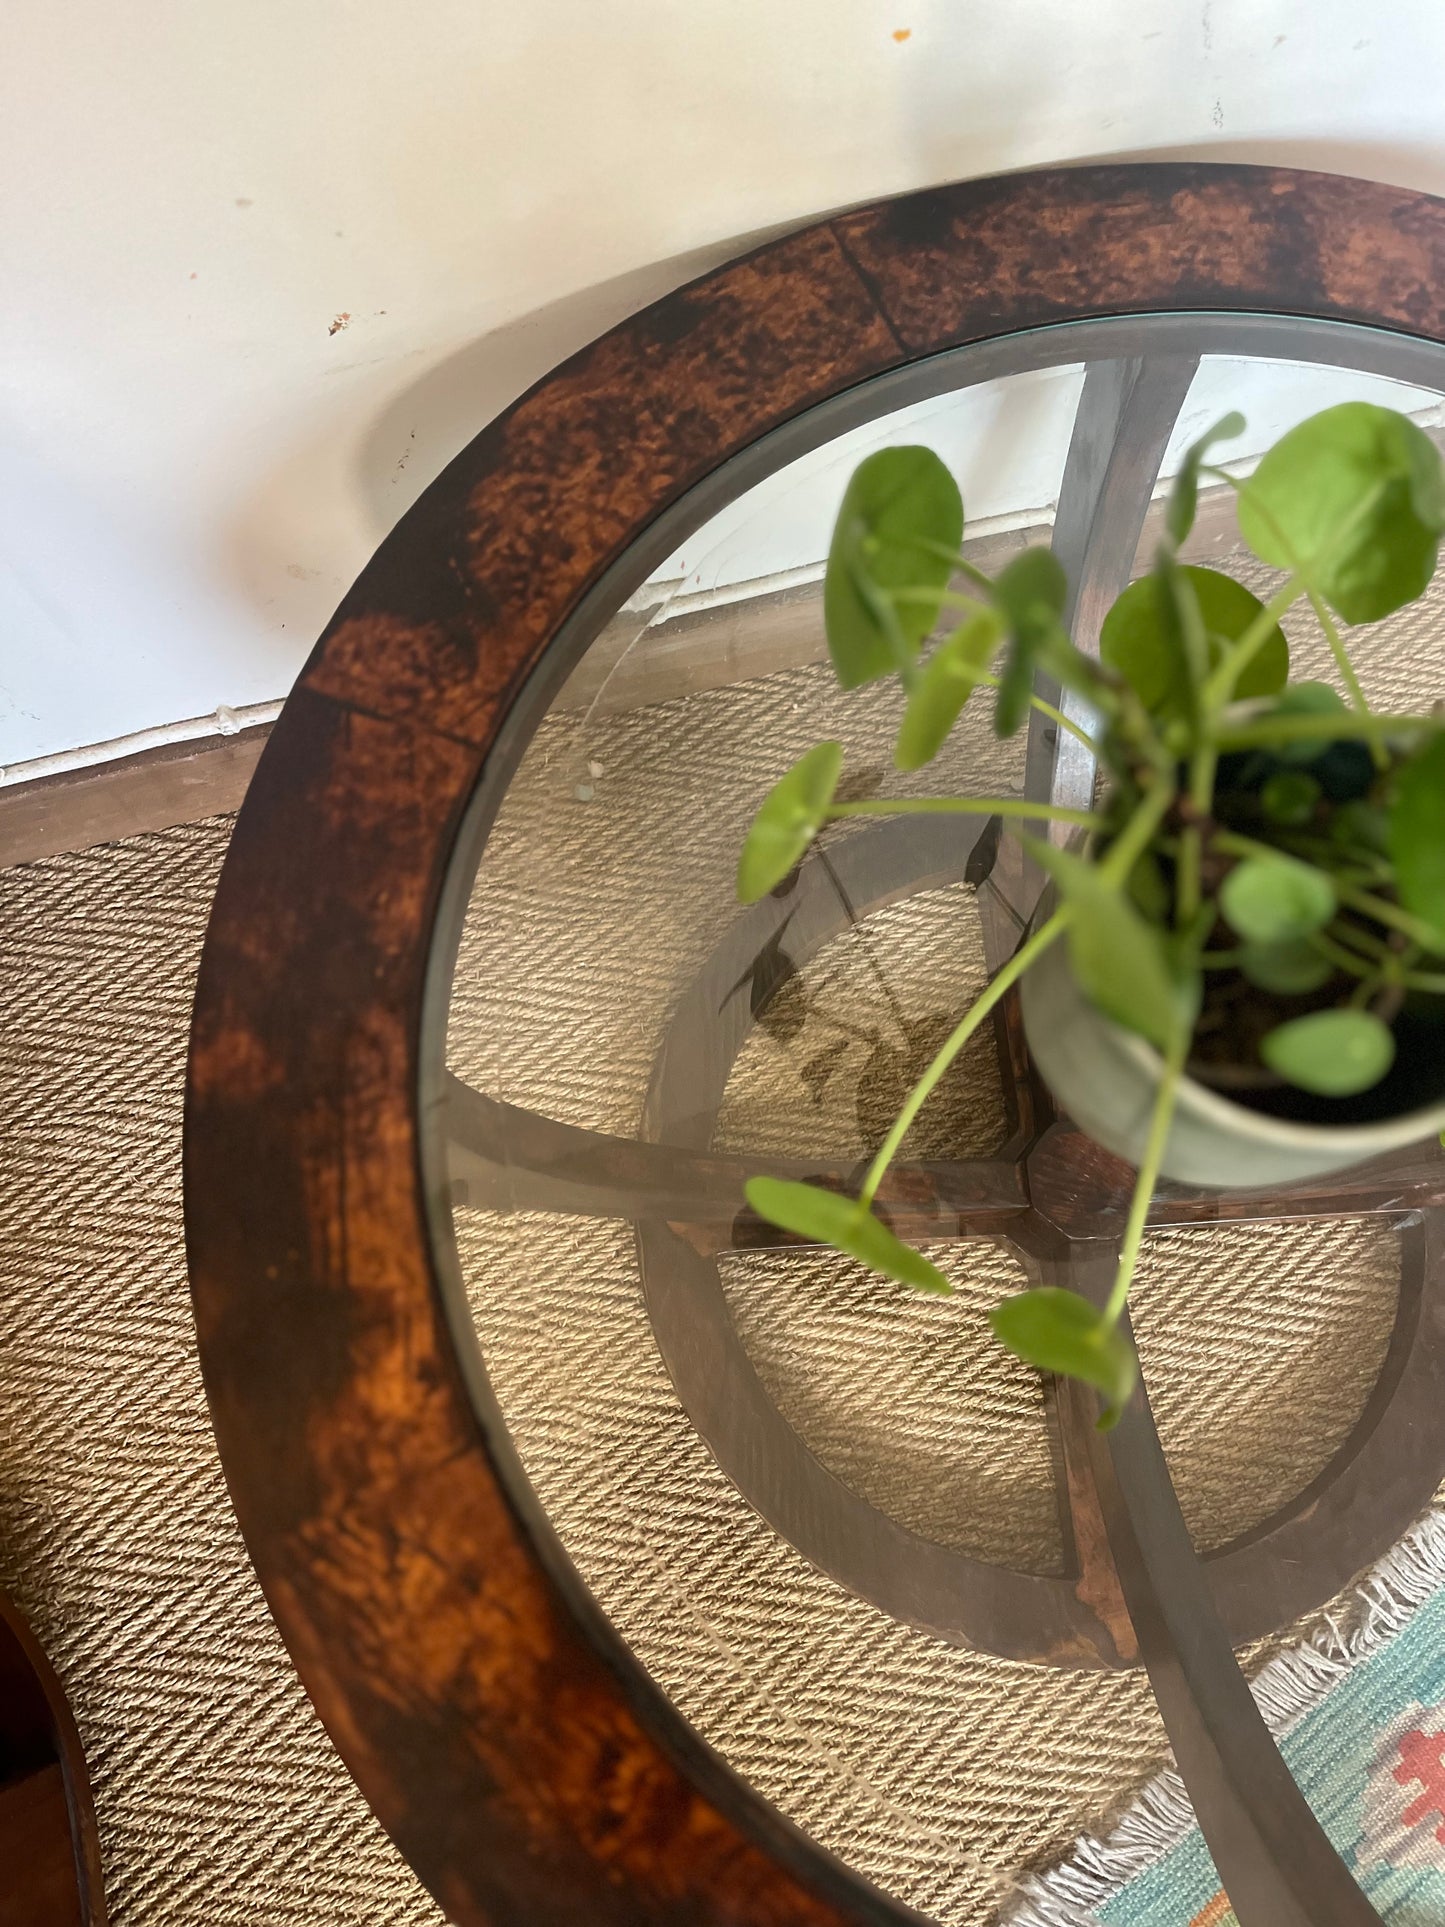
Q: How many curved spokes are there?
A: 4